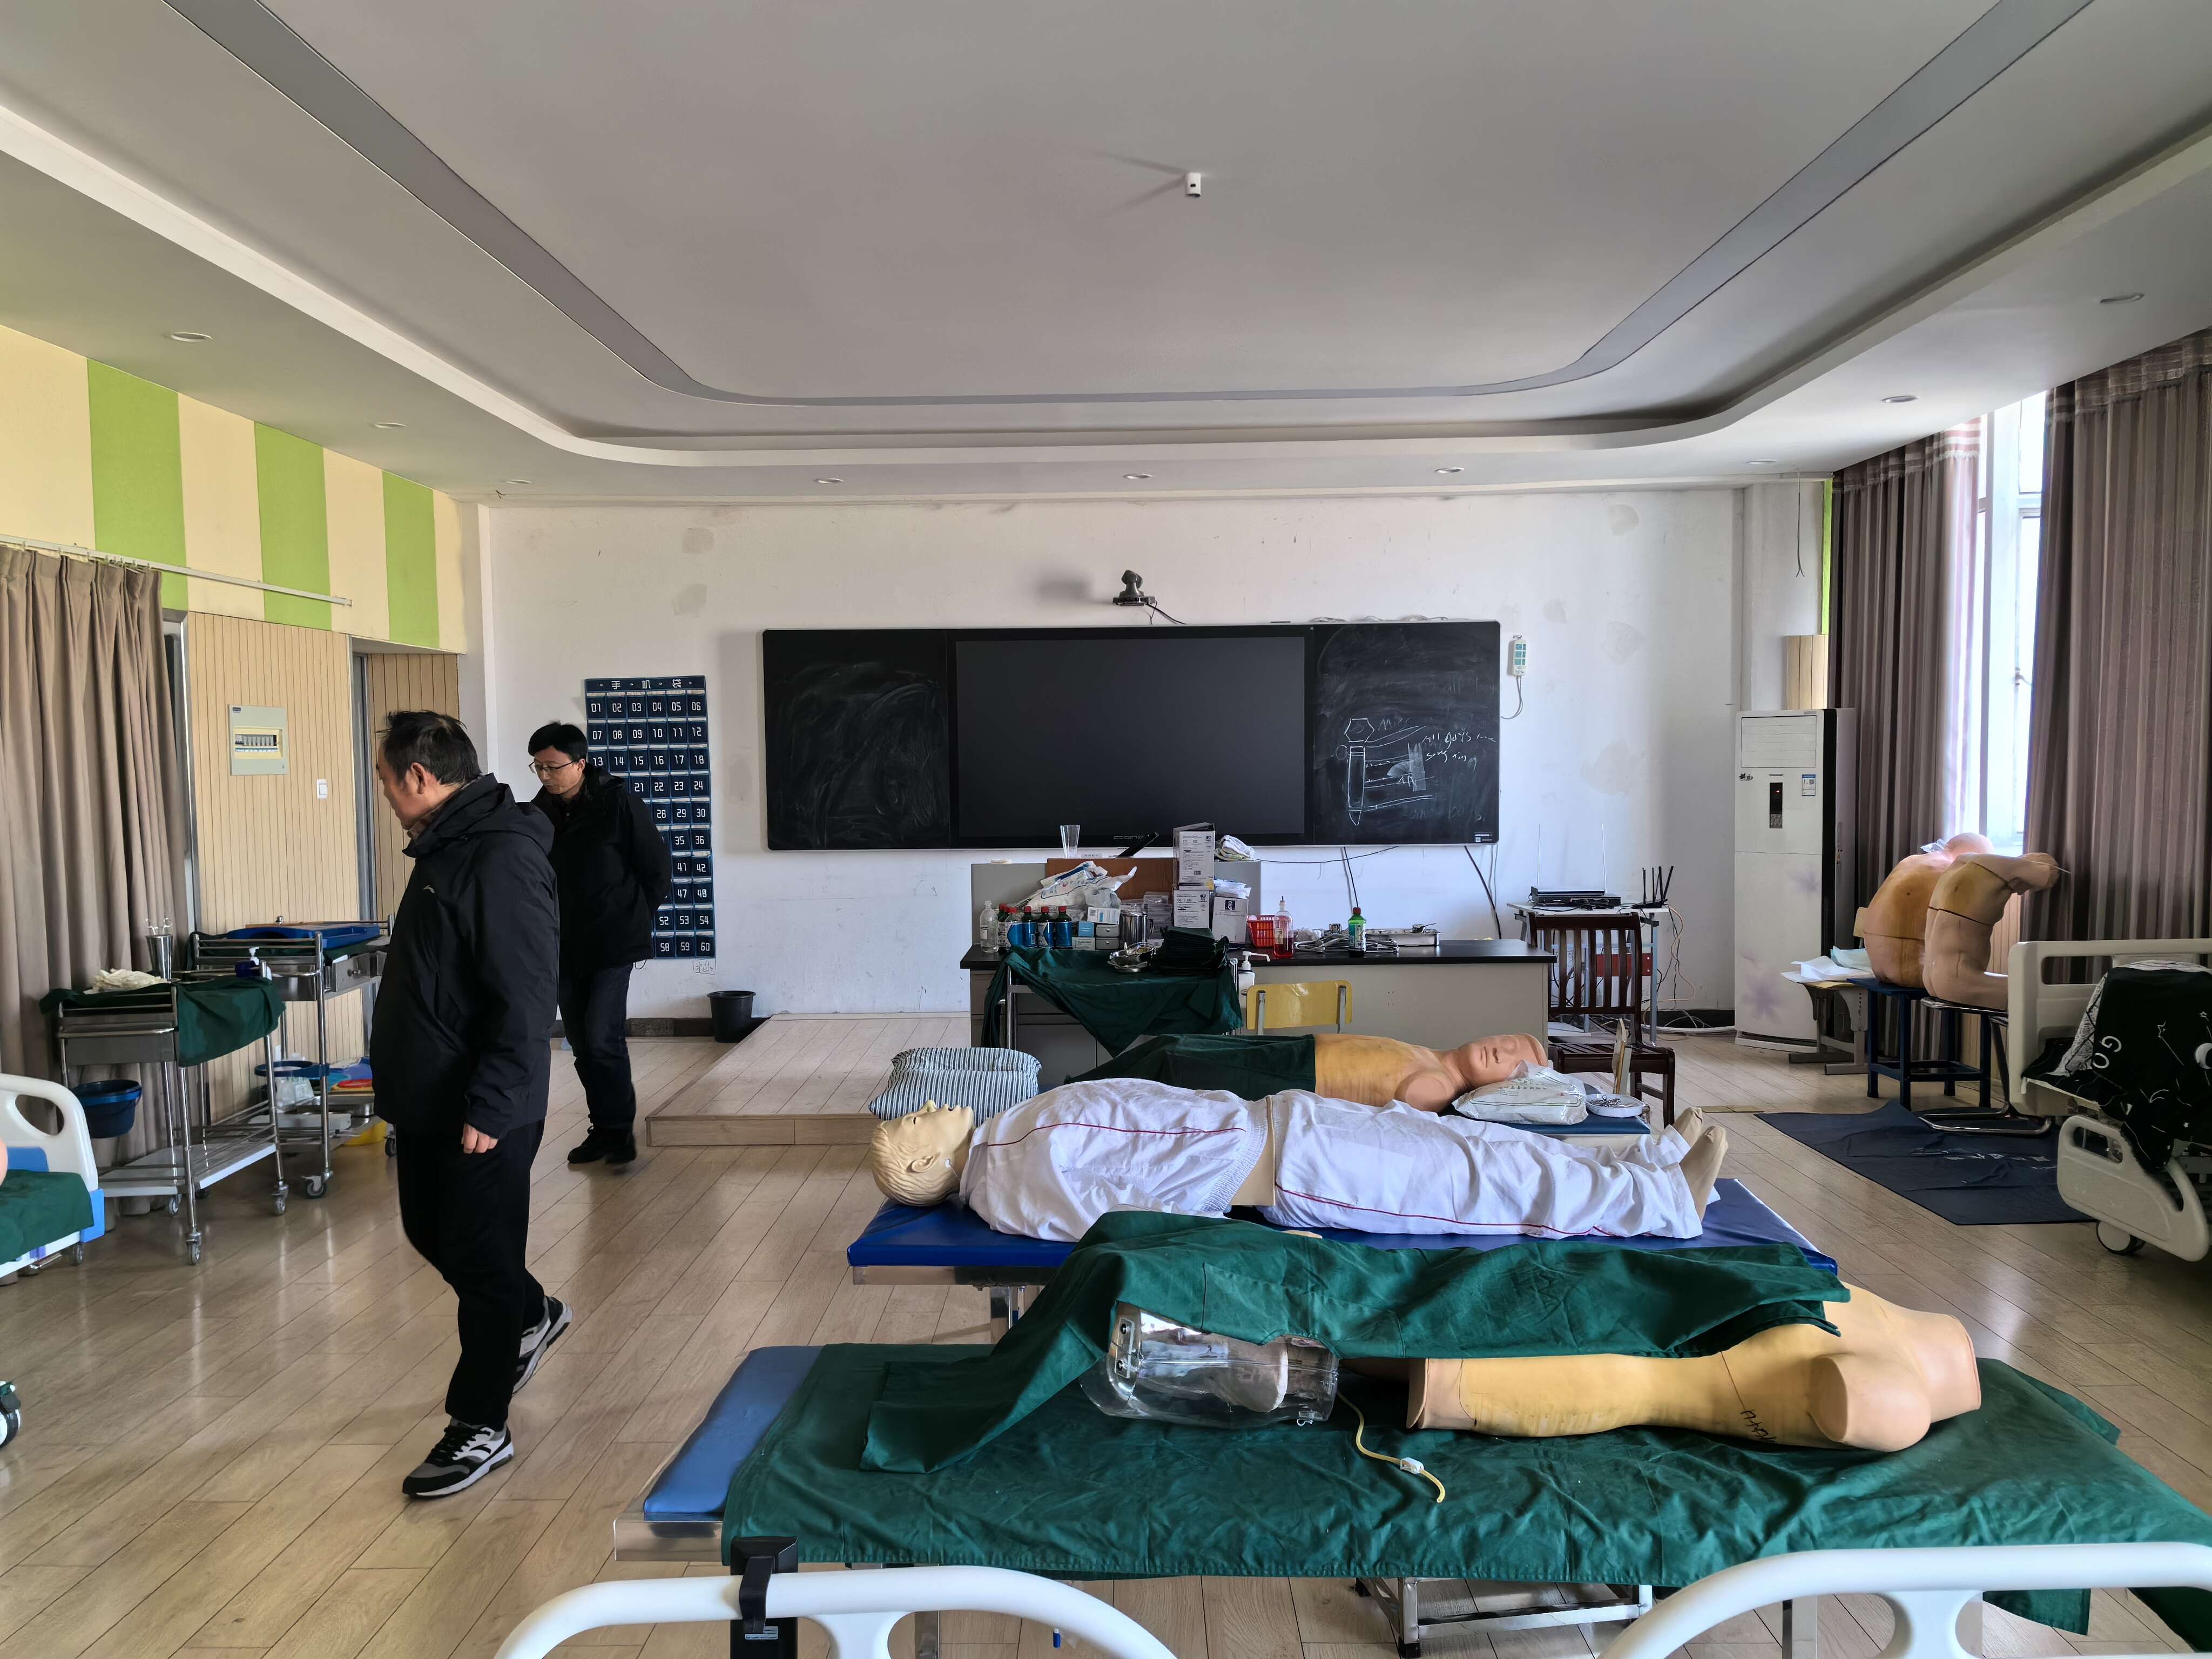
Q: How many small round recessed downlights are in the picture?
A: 9